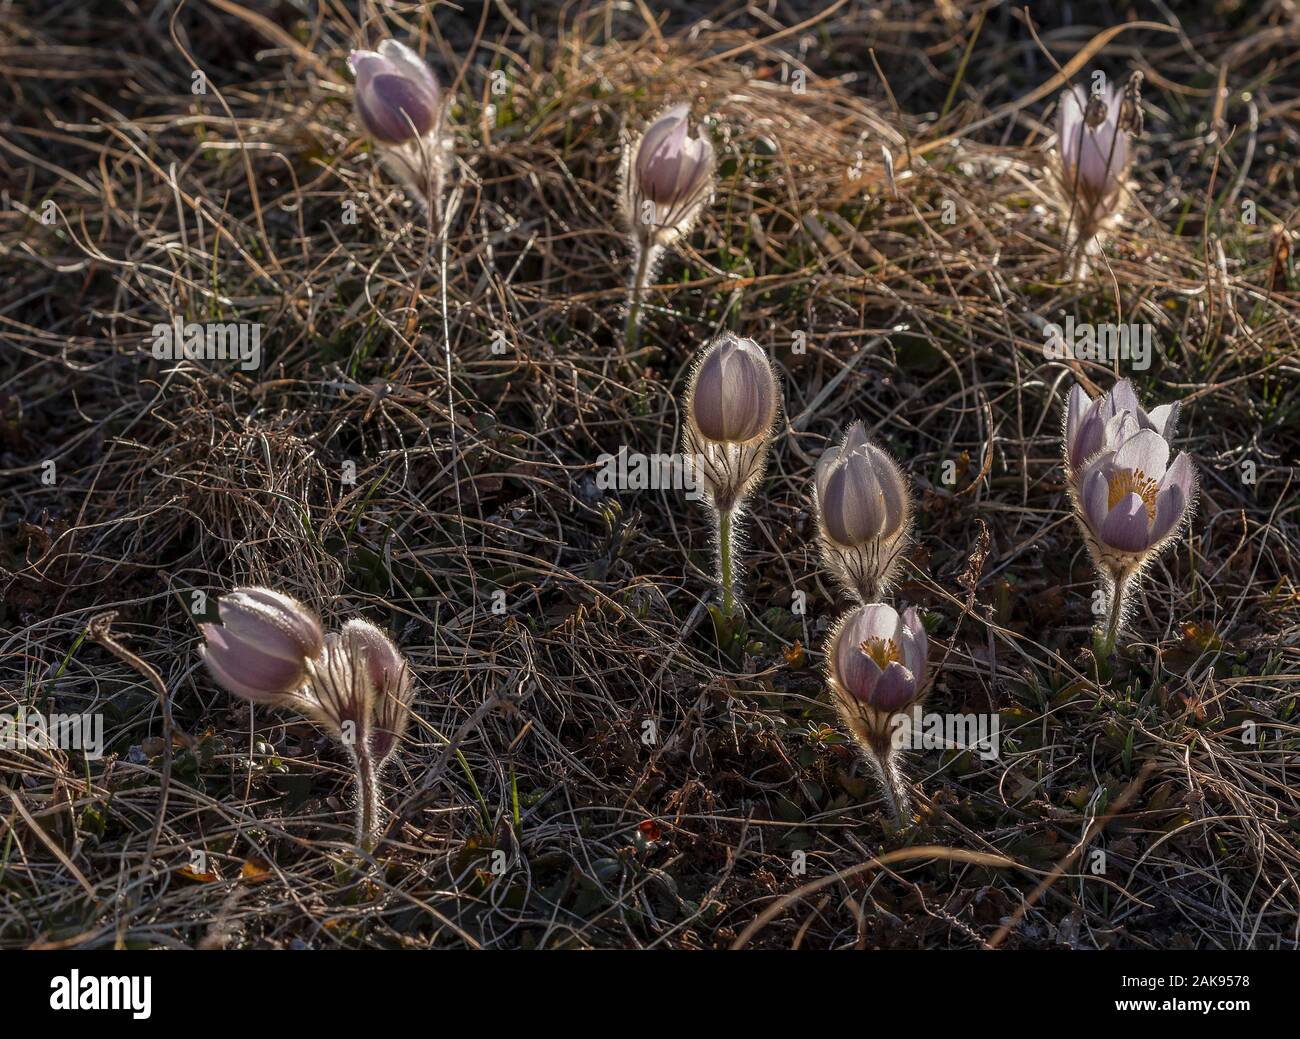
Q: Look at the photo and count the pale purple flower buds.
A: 10